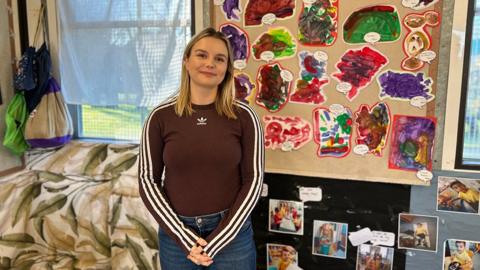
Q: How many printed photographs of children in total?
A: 7